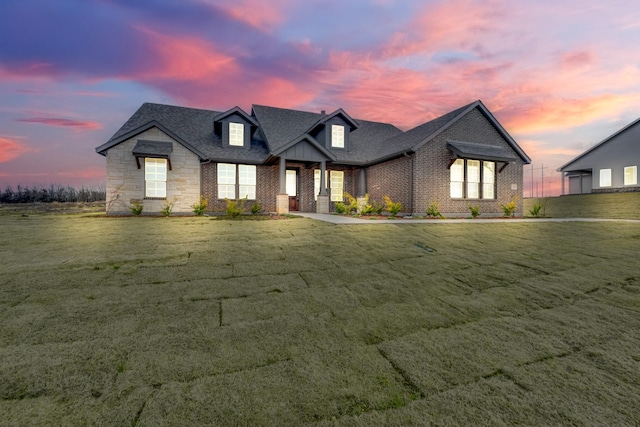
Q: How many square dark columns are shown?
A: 3